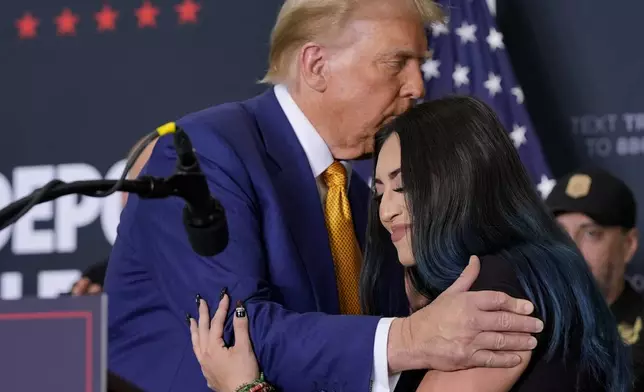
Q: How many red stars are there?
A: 5